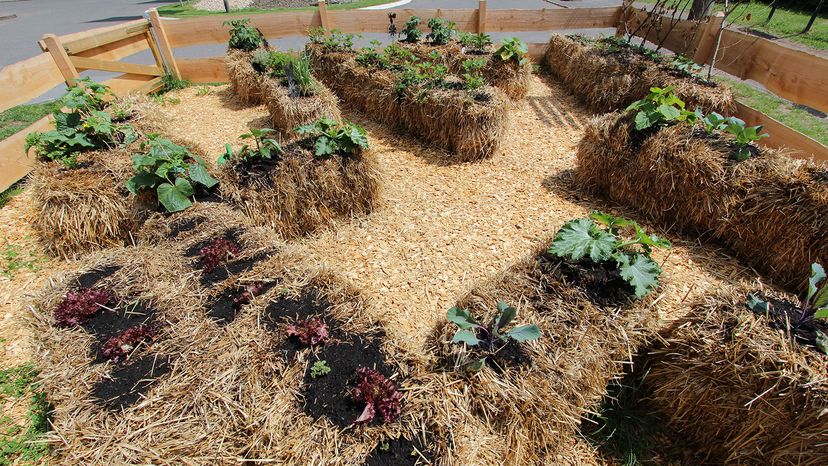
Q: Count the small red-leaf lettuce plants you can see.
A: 6